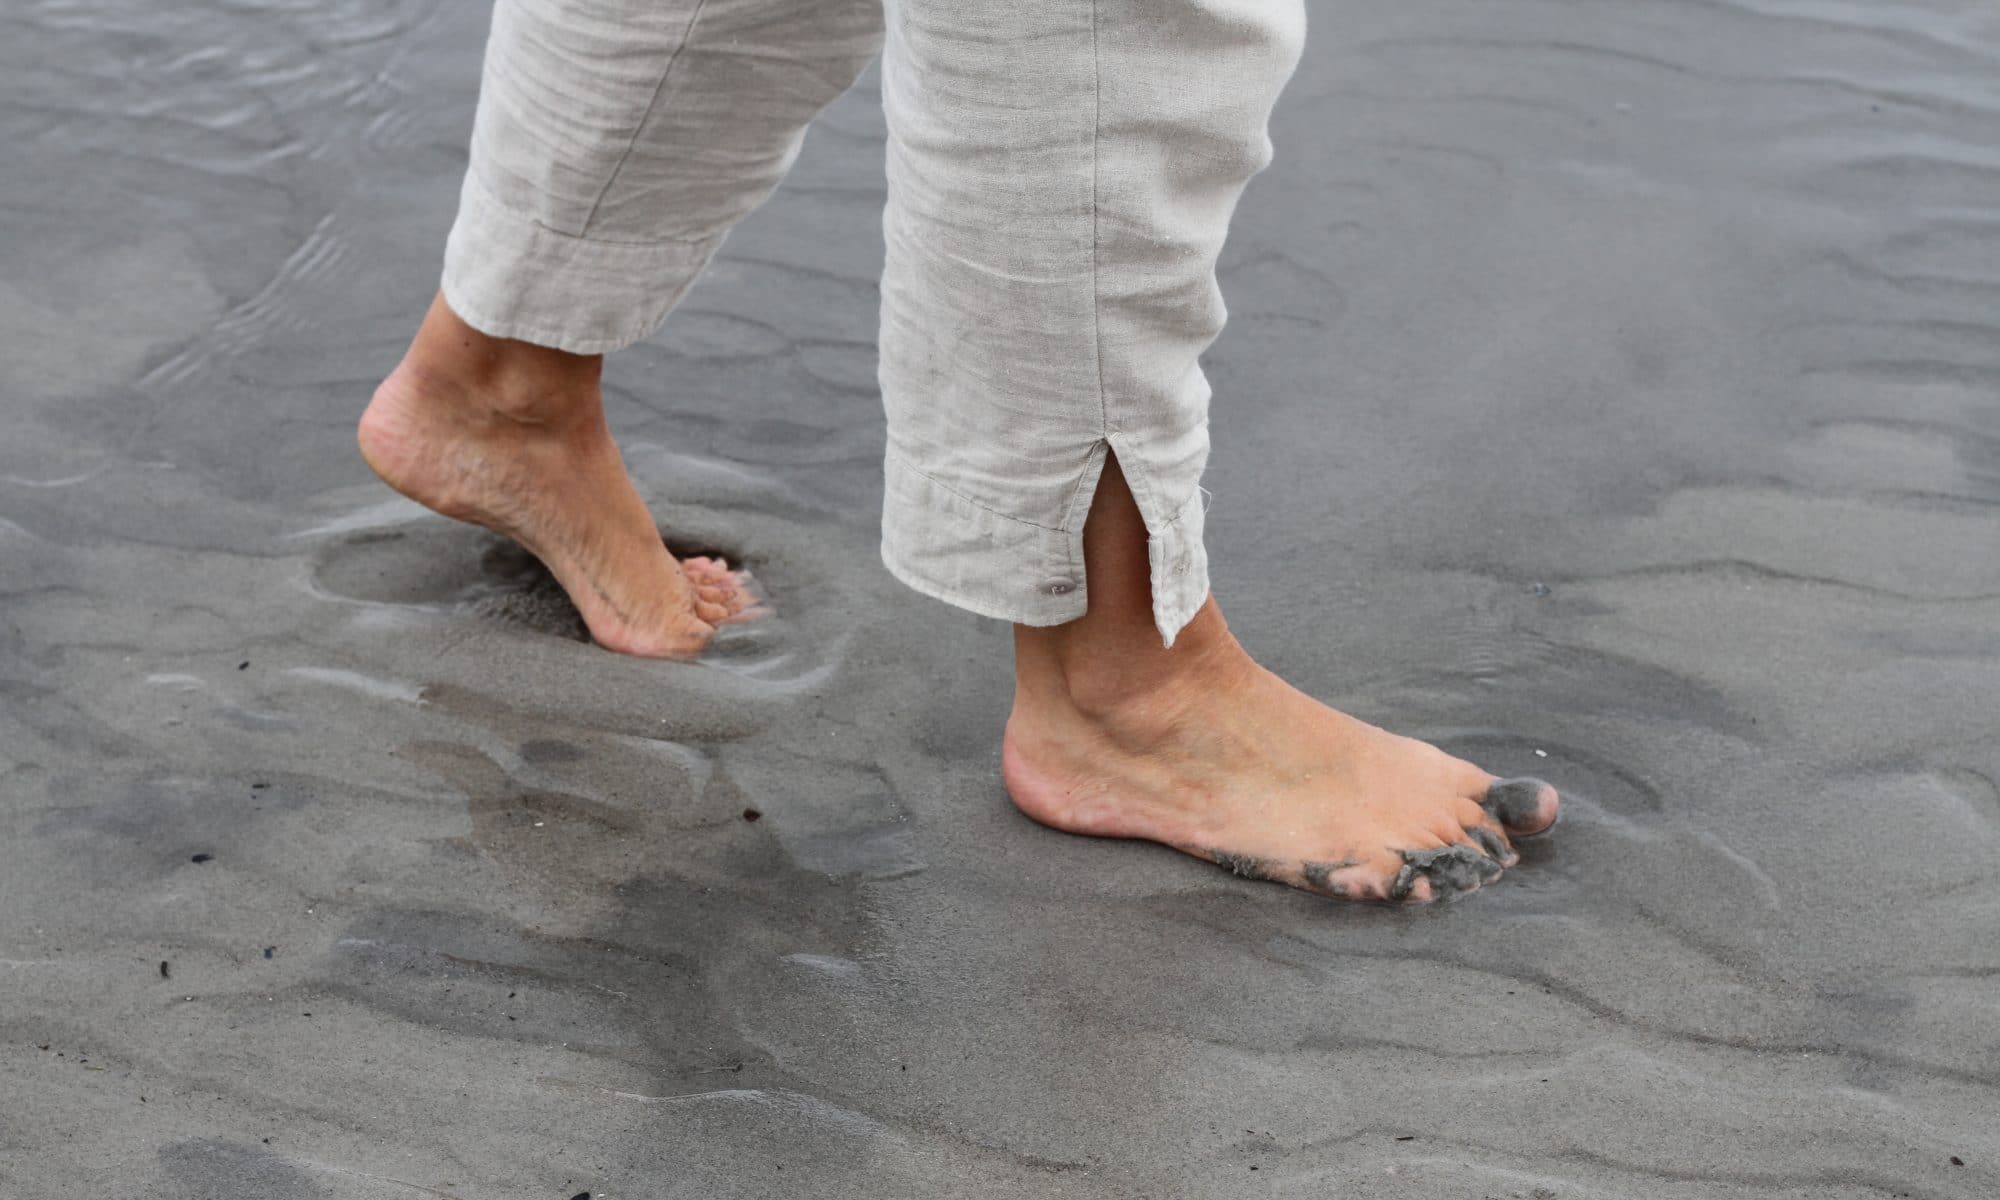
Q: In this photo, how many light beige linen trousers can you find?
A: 1